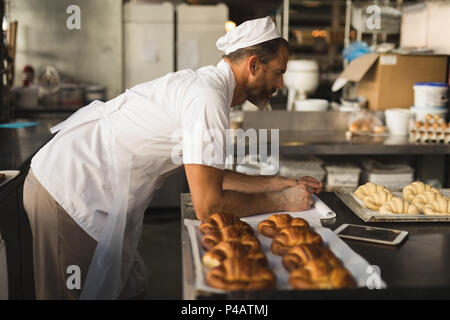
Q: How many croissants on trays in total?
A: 14